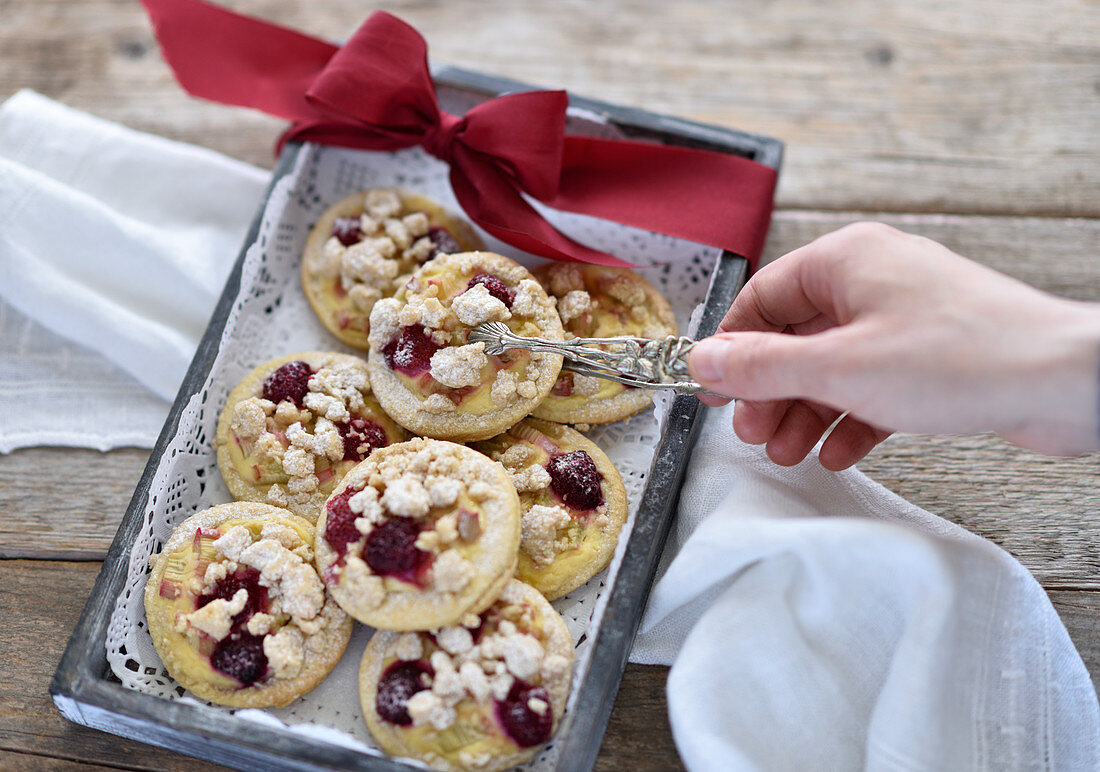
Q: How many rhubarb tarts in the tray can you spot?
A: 8